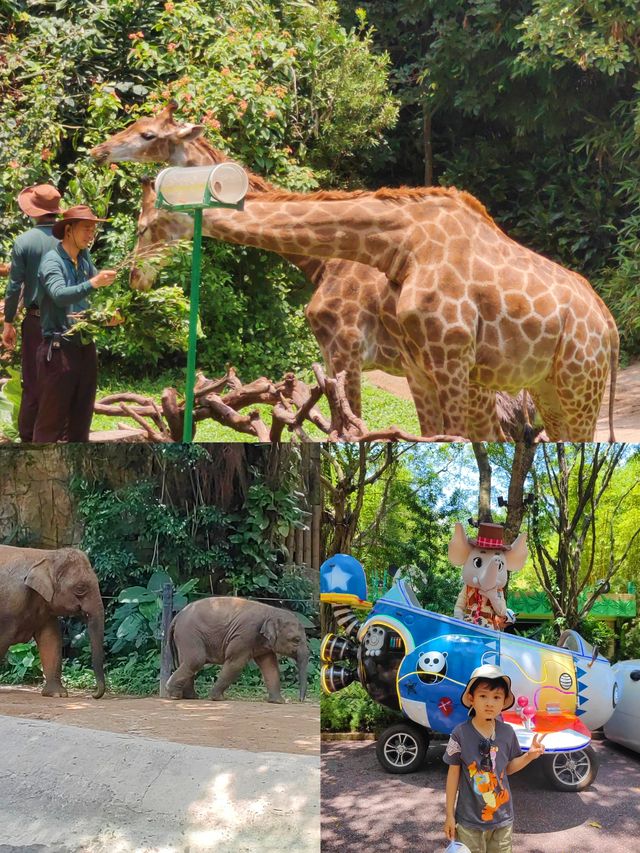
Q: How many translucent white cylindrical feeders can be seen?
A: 1